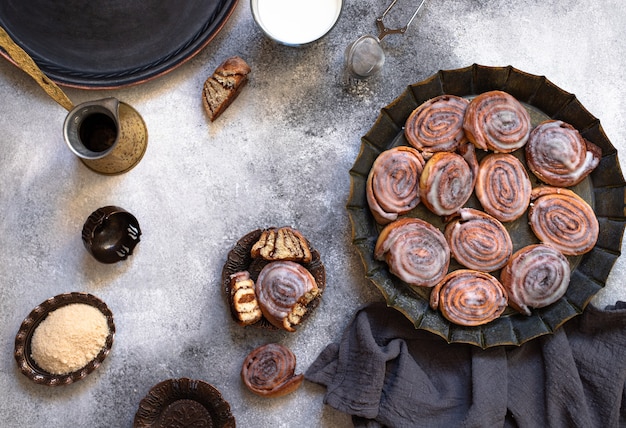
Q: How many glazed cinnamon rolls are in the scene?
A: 13